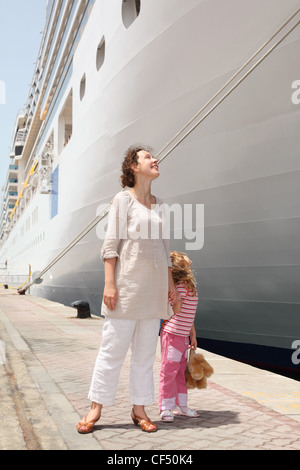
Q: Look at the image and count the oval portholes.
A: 3